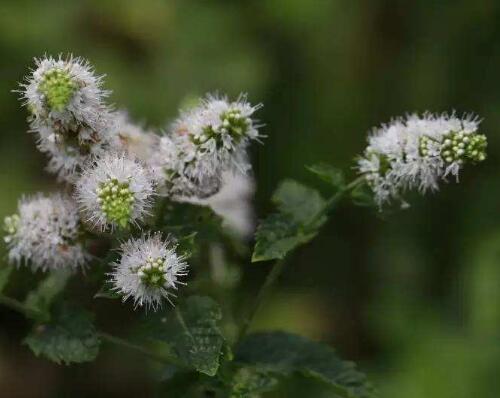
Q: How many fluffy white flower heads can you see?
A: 6